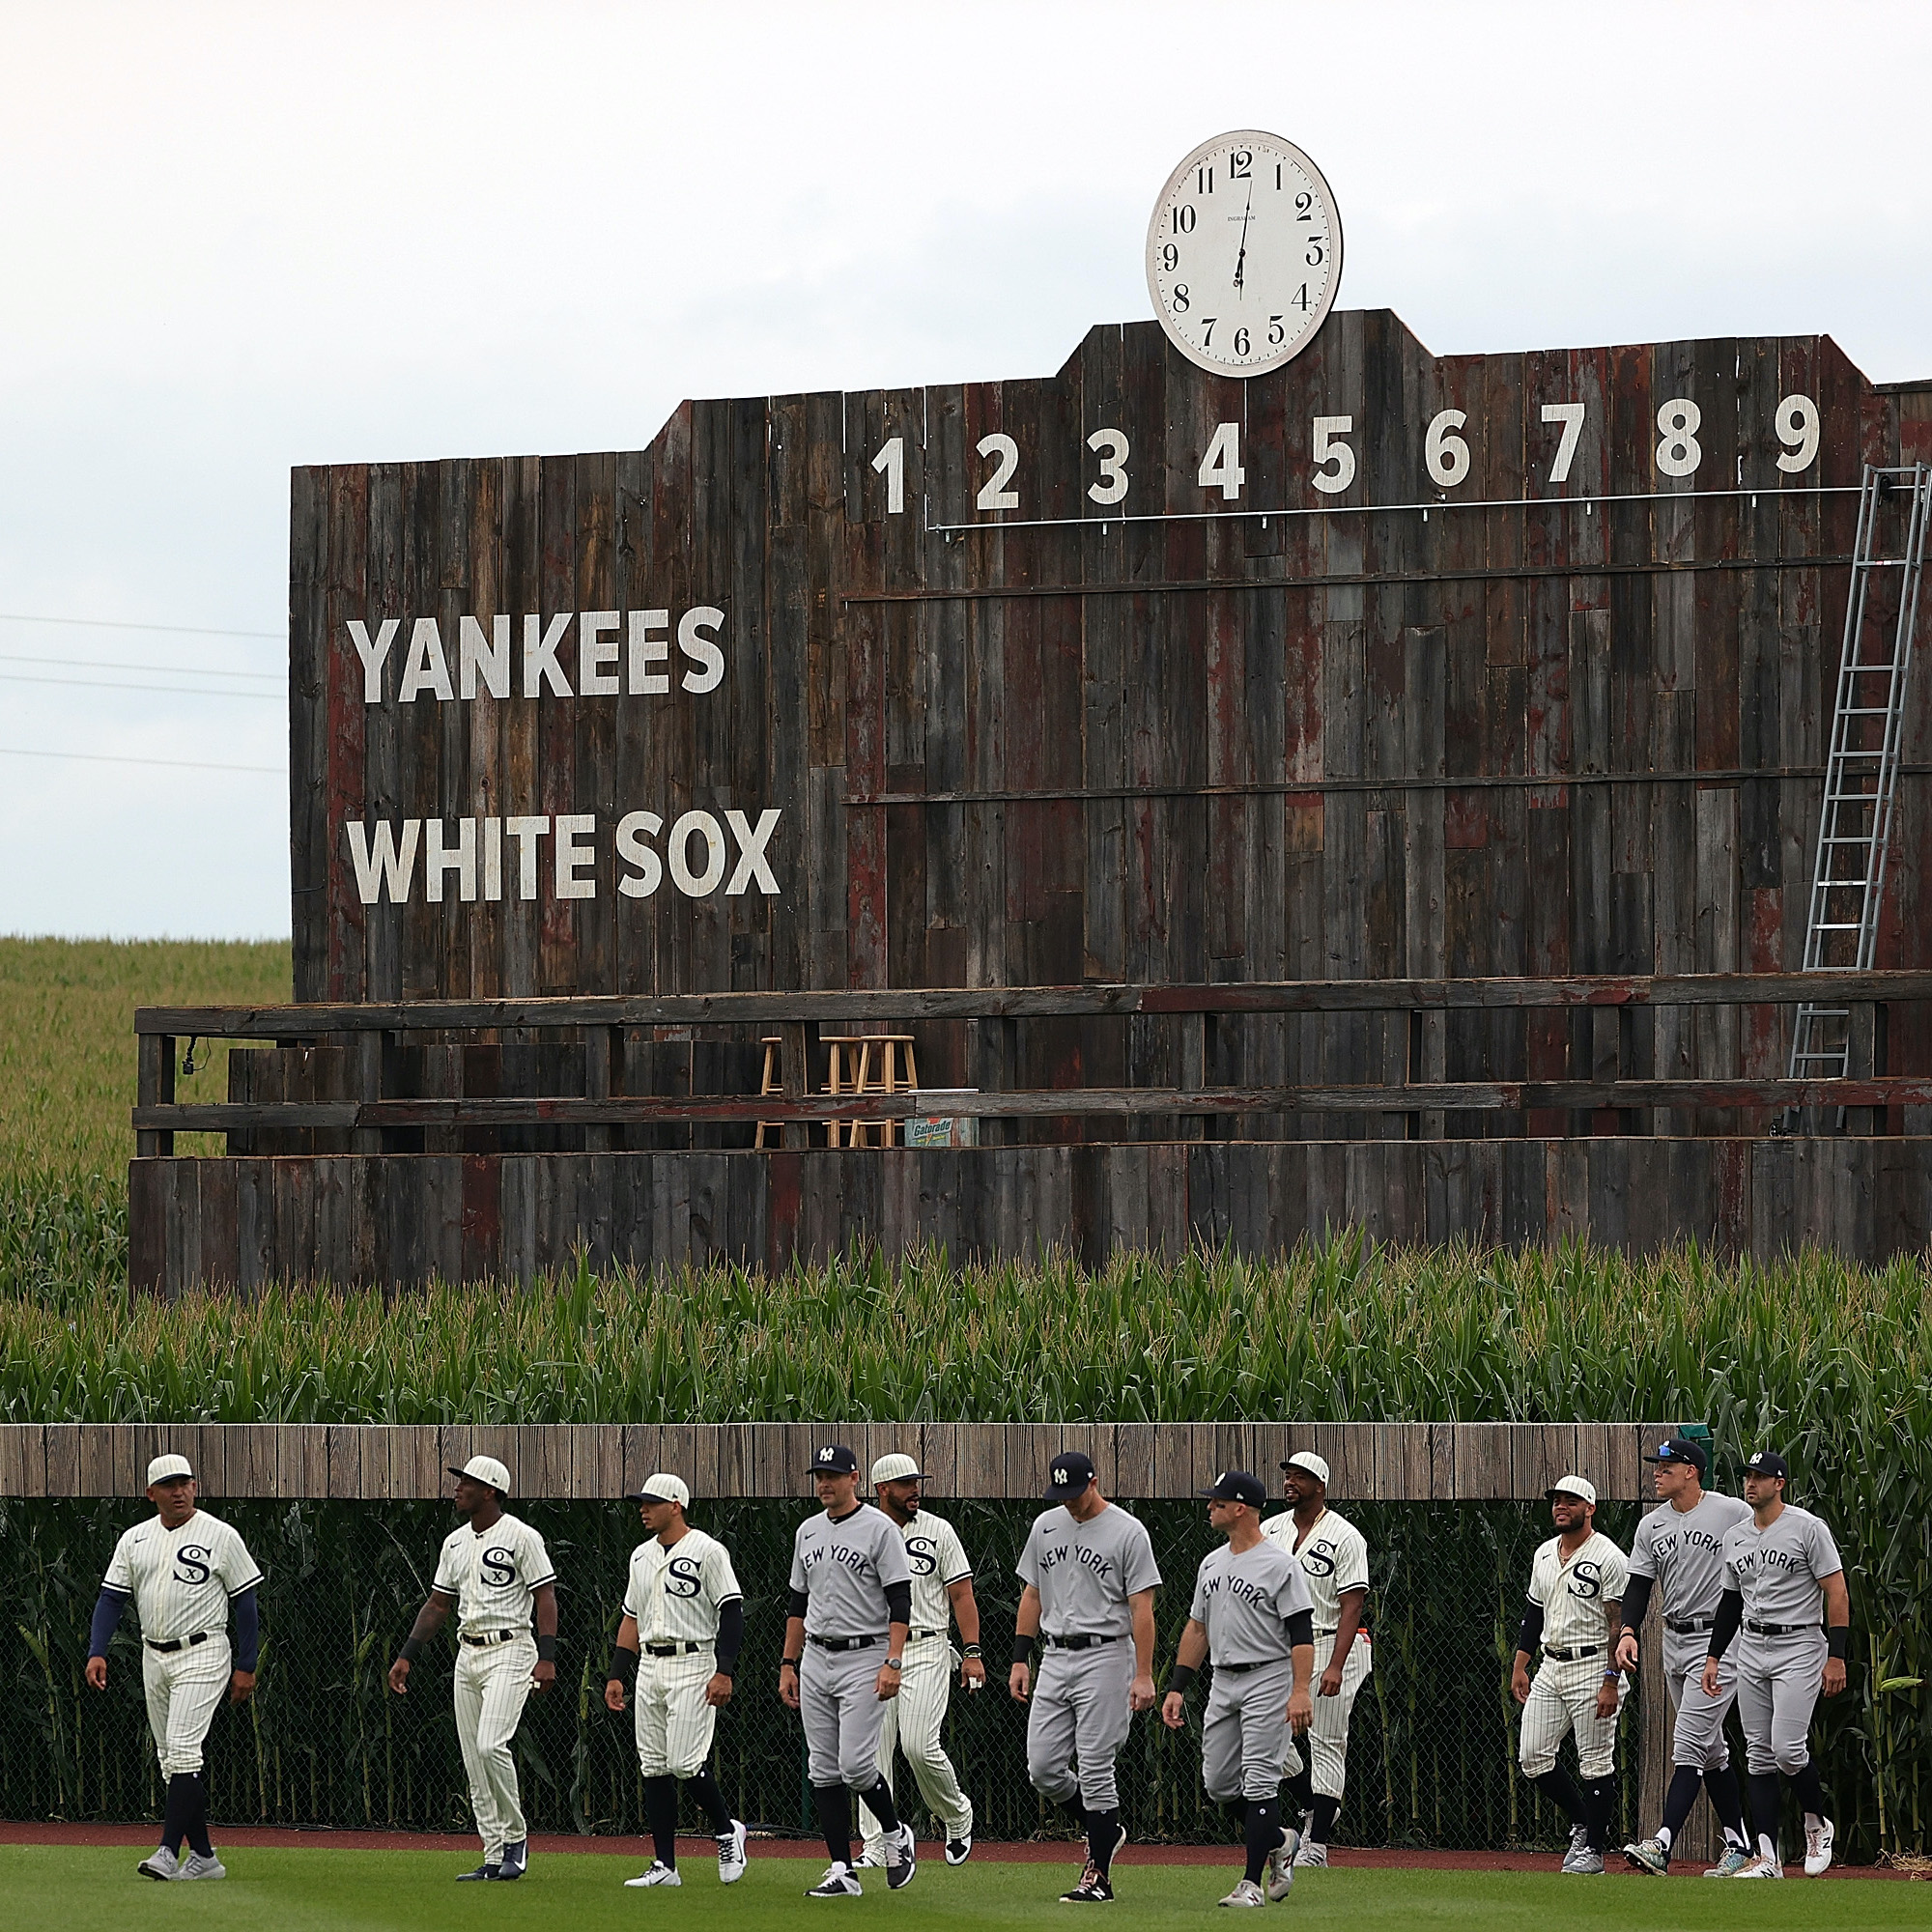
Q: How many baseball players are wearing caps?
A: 11